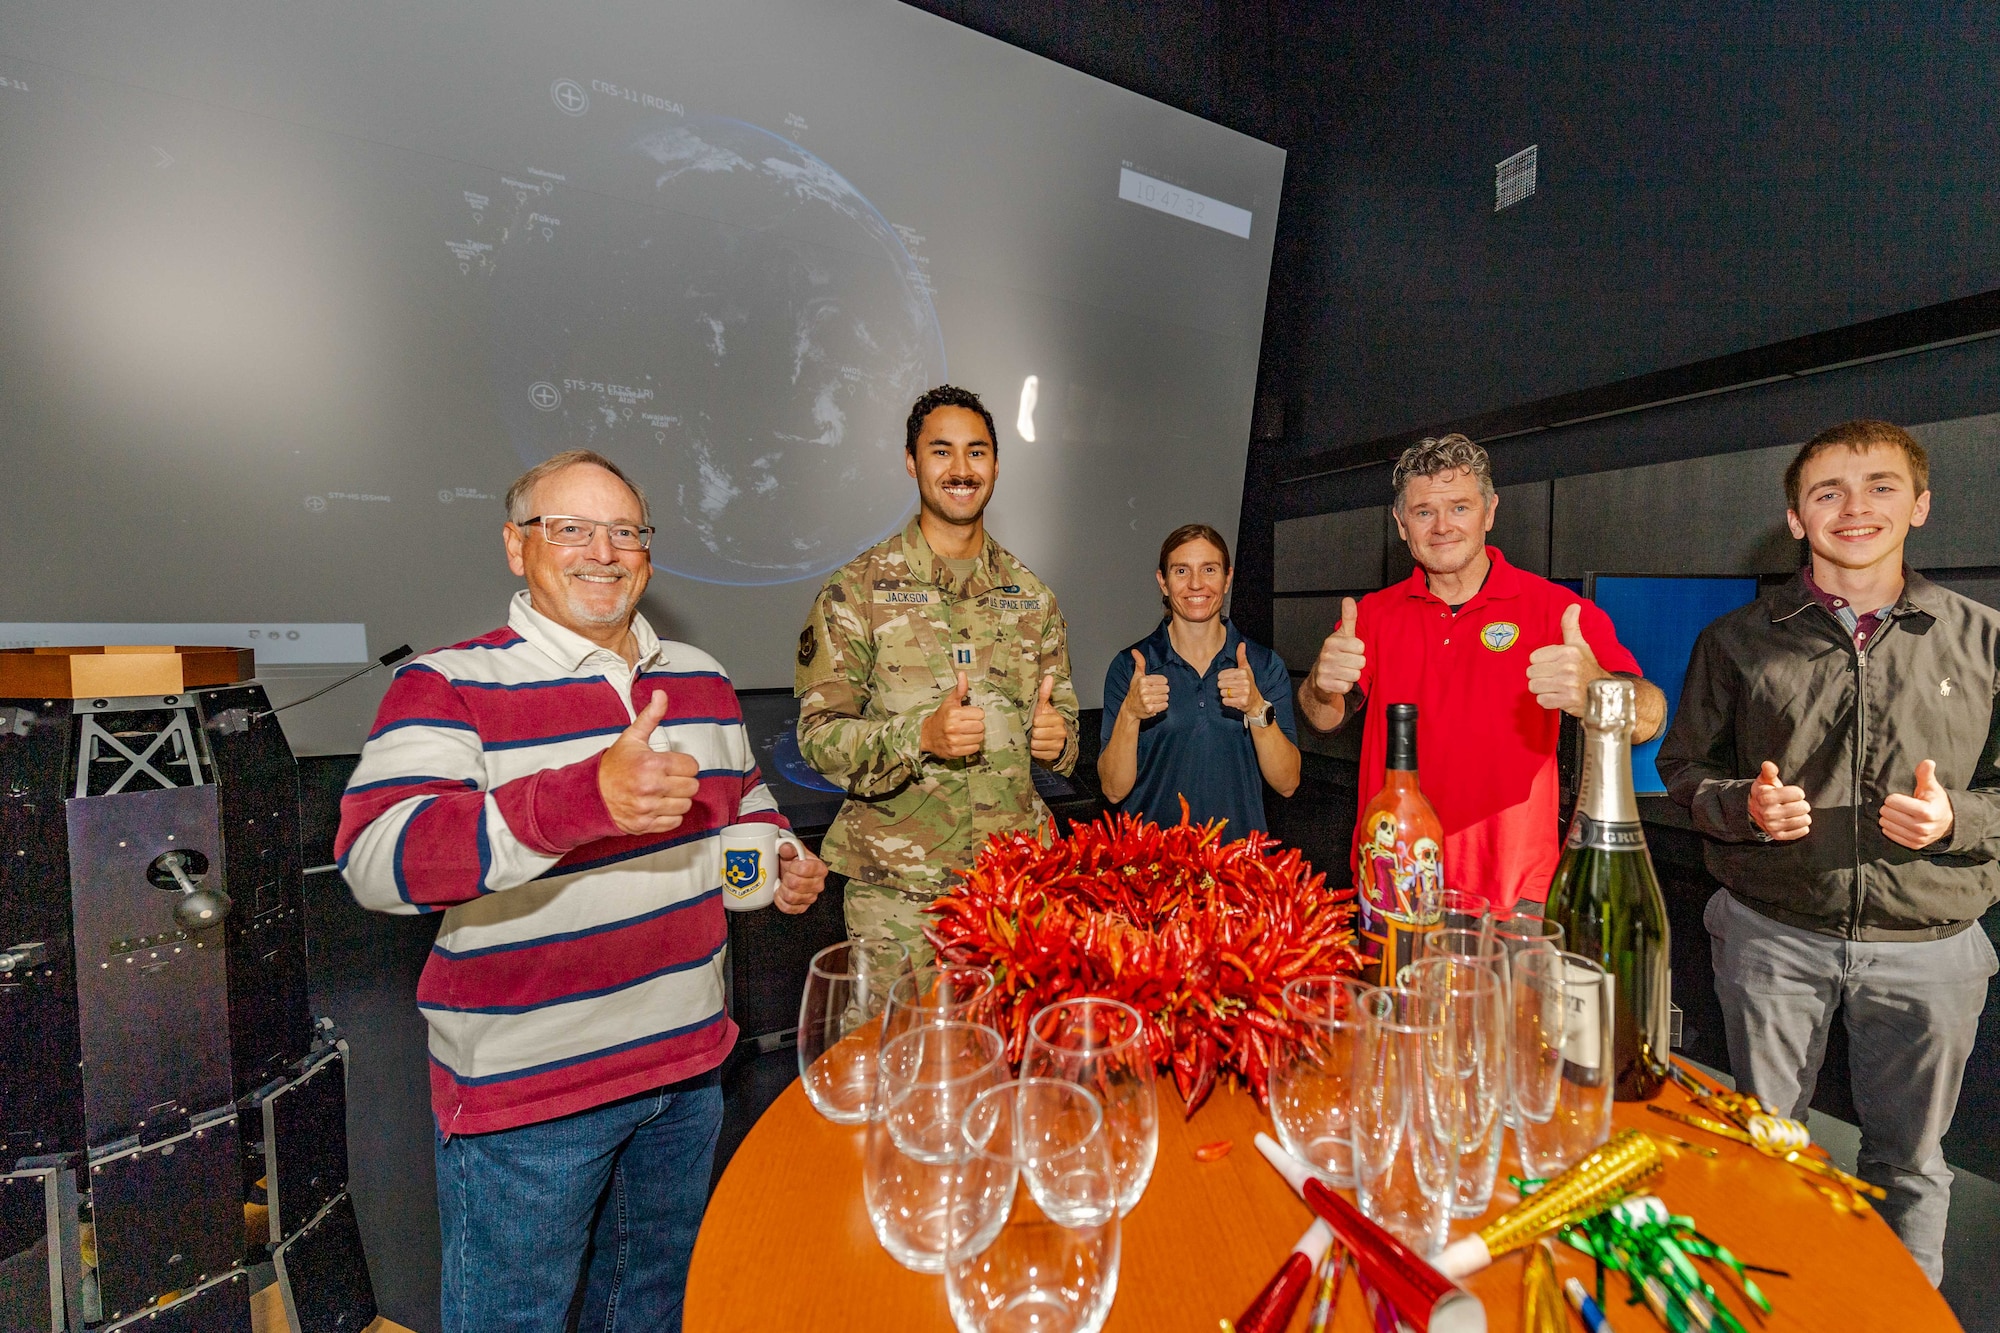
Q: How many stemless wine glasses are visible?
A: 6